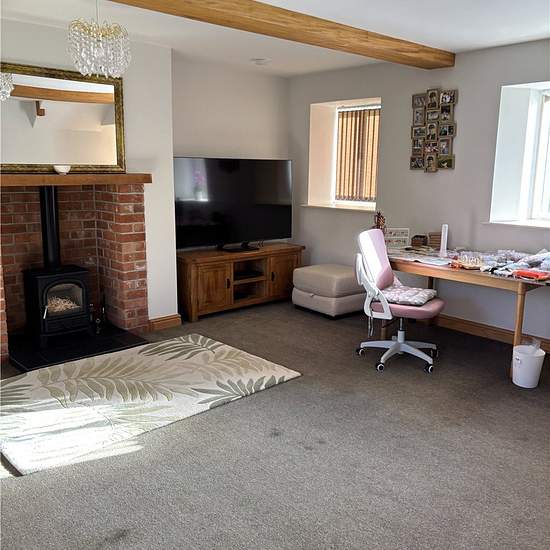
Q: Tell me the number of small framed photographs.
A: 15